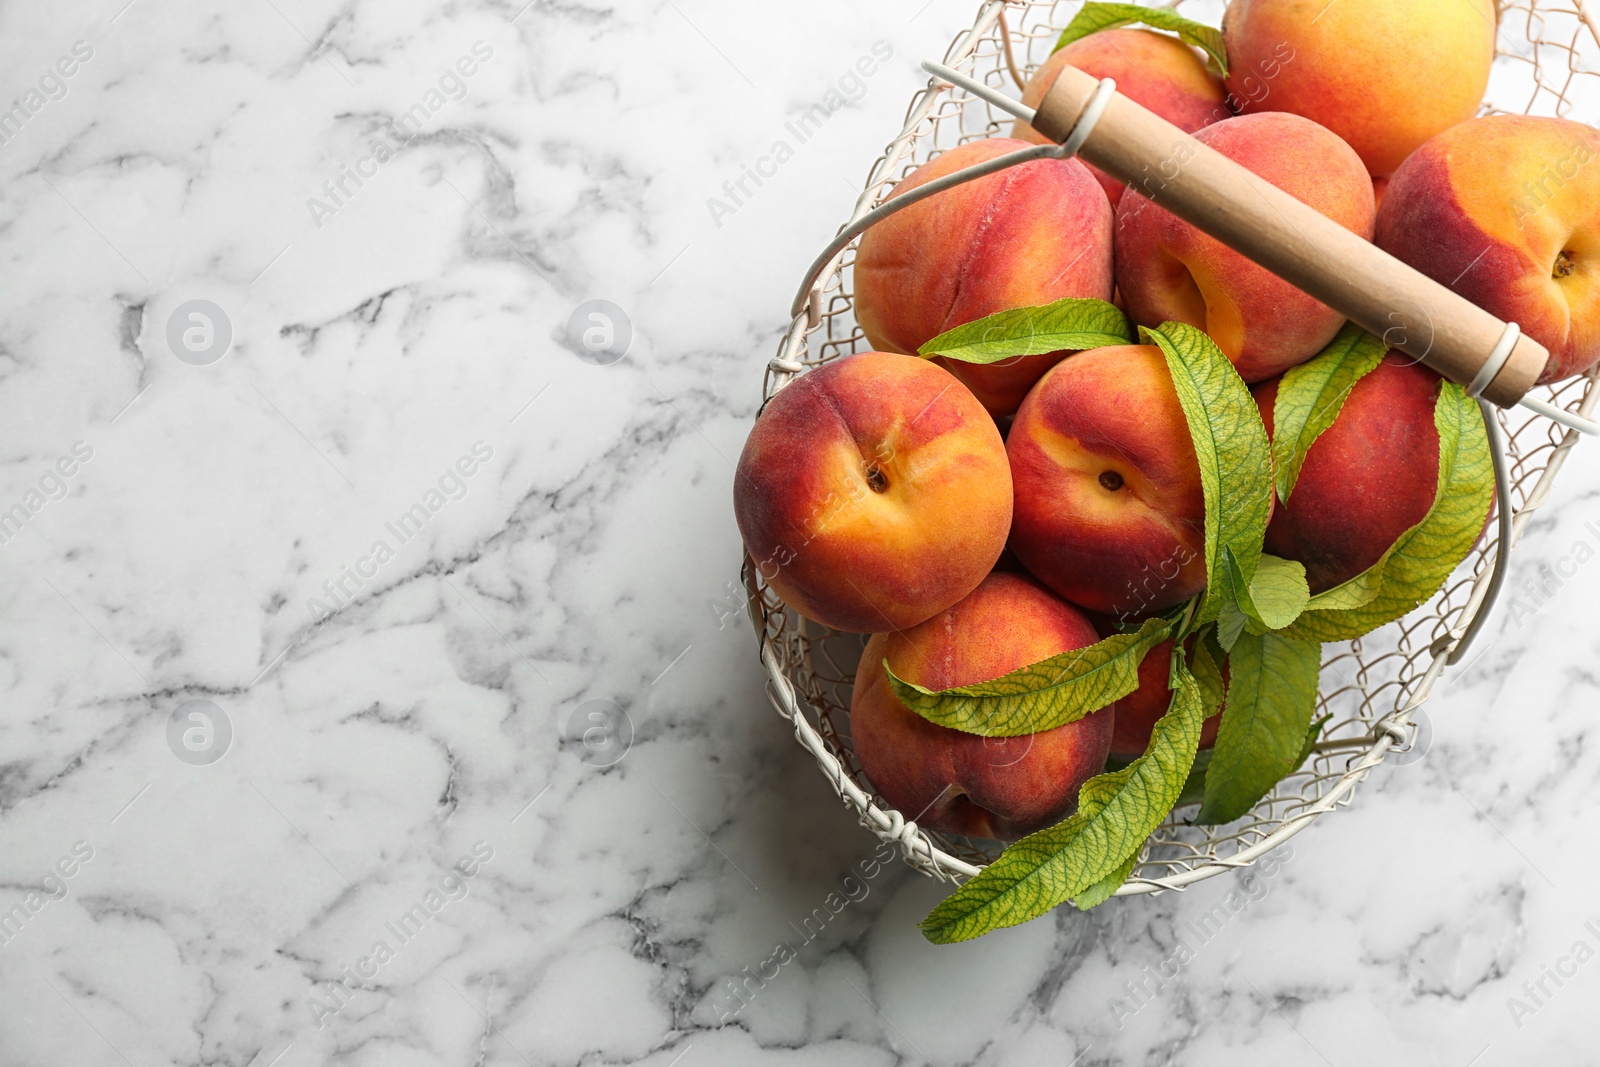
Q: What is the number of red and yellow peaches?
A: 10